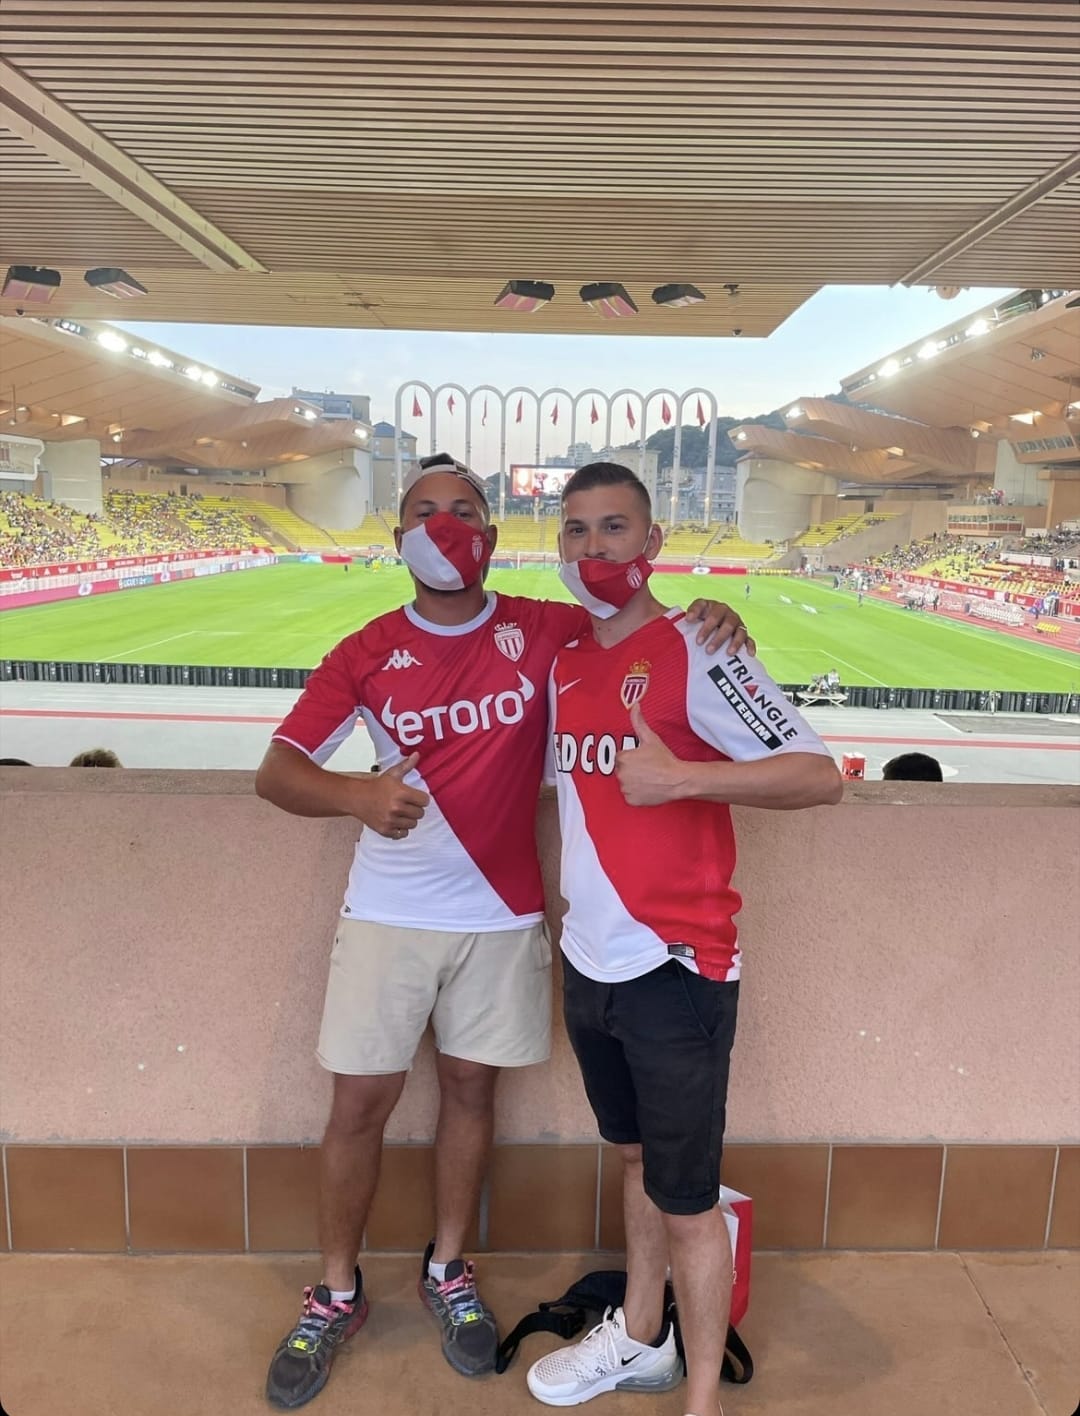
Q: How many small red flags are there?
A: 9